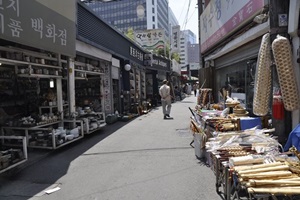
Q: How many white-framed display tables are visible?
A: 3